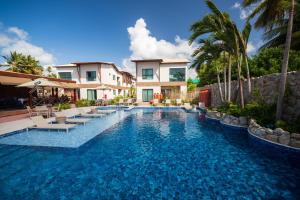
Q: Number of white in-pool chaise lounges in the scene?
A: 4